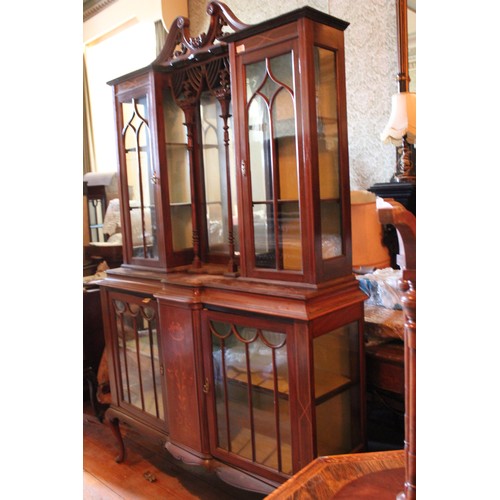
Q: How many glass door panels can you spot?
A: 4